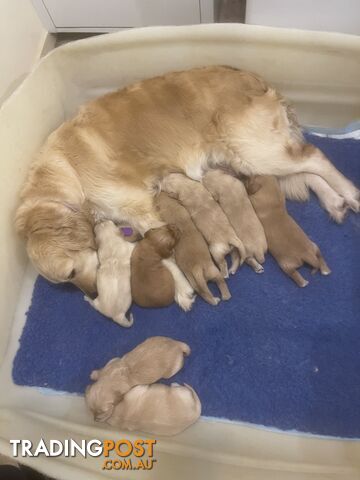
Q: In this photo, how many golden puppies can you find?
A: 8